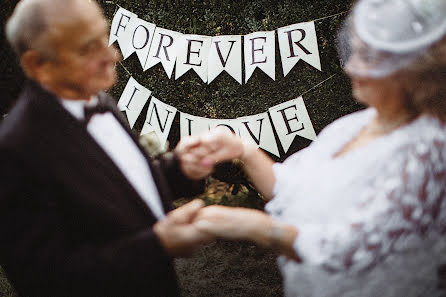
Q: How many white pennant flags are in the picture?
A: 13